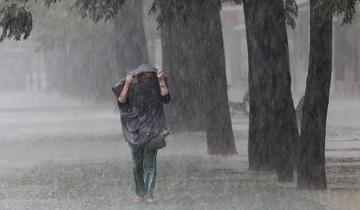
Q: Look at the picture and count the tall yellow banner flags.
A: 0